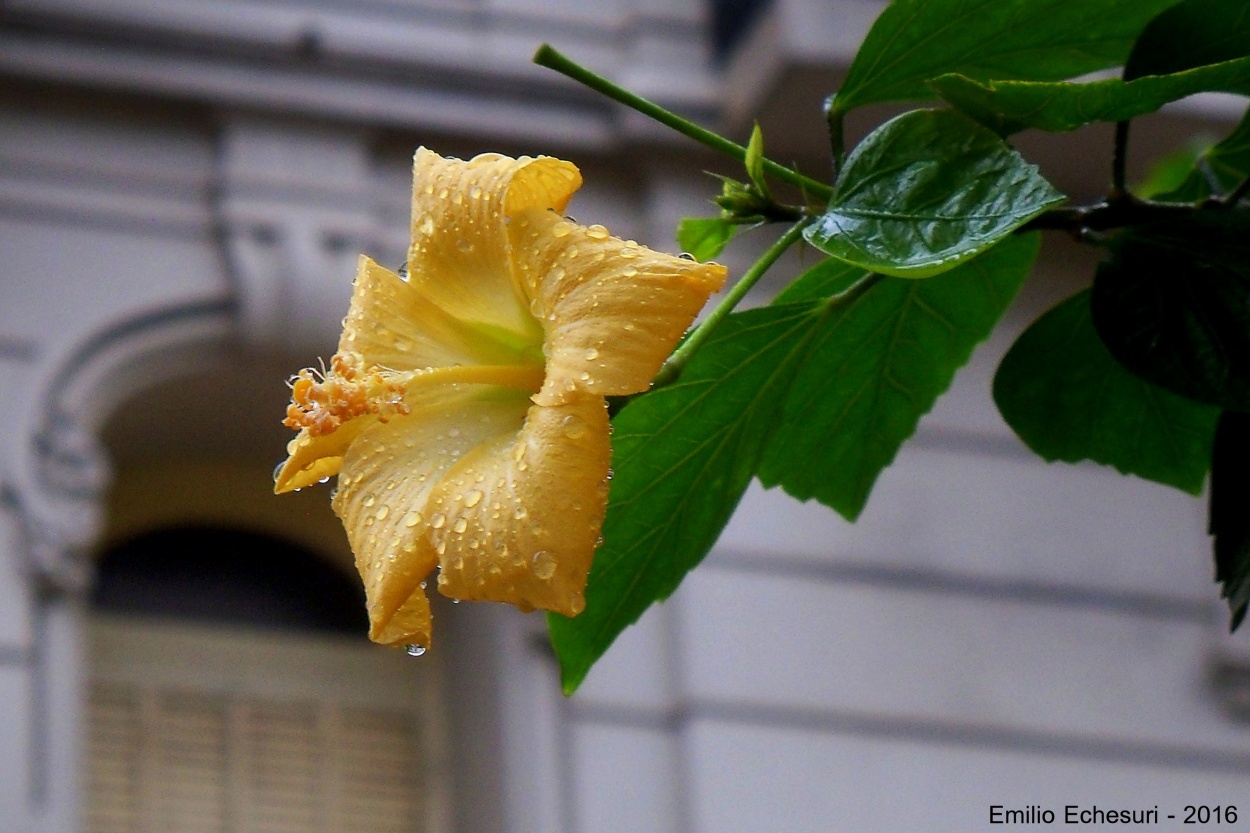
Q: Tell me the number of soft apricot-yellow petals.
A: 5